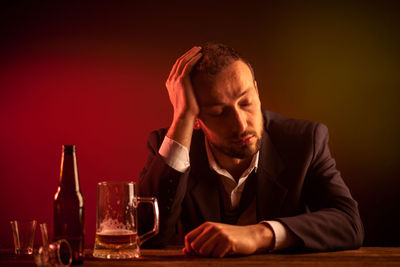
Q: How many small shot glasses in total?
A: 3